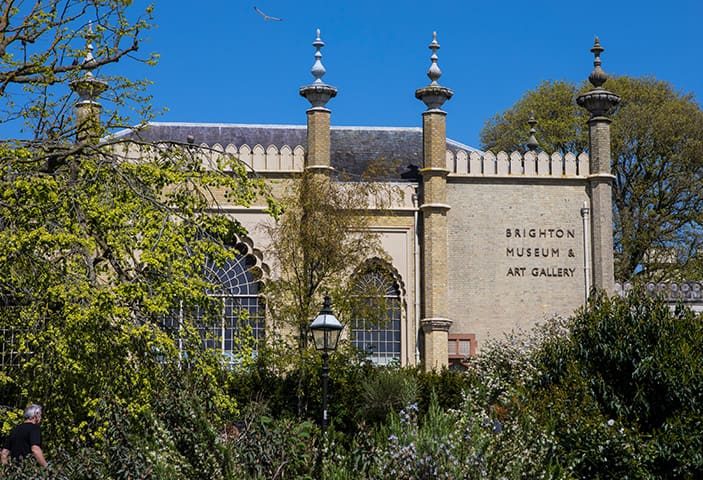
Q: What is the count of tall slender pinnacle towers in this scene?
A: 4